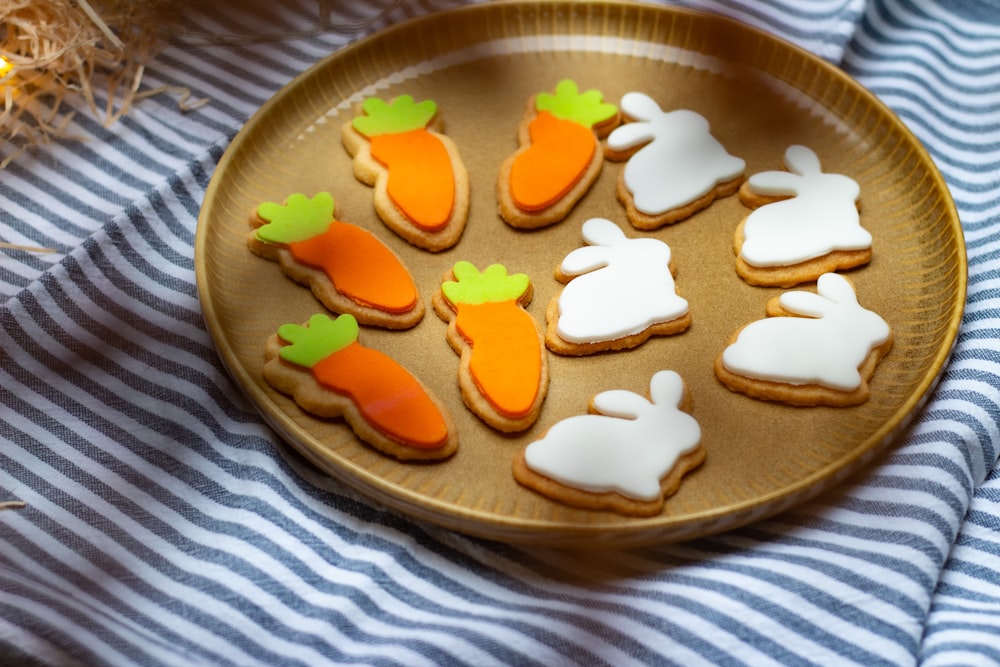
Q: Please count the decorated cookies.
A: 10